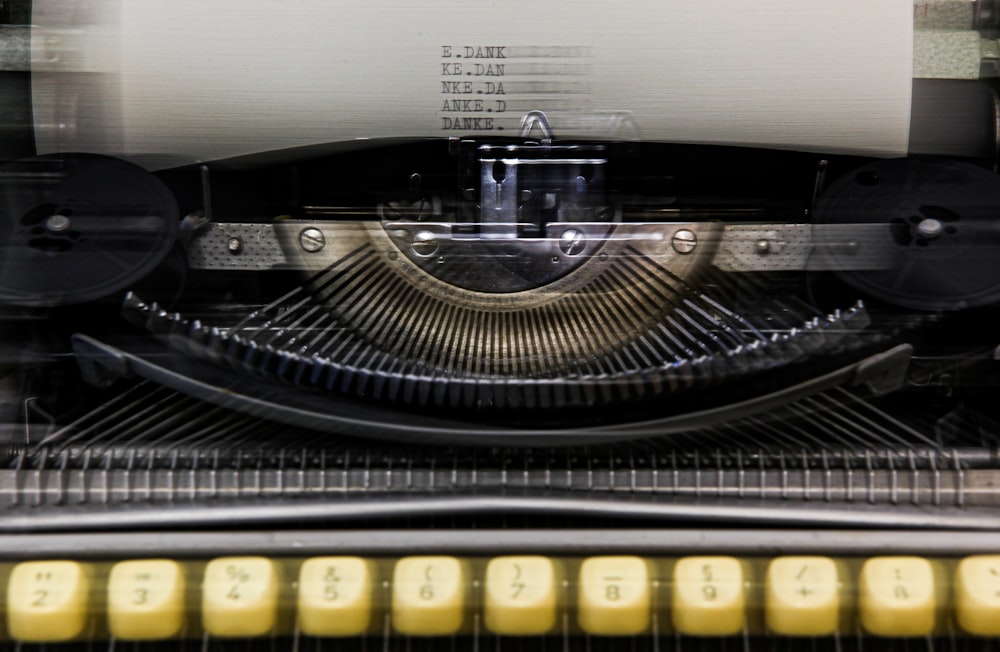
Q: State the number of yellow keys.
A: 11